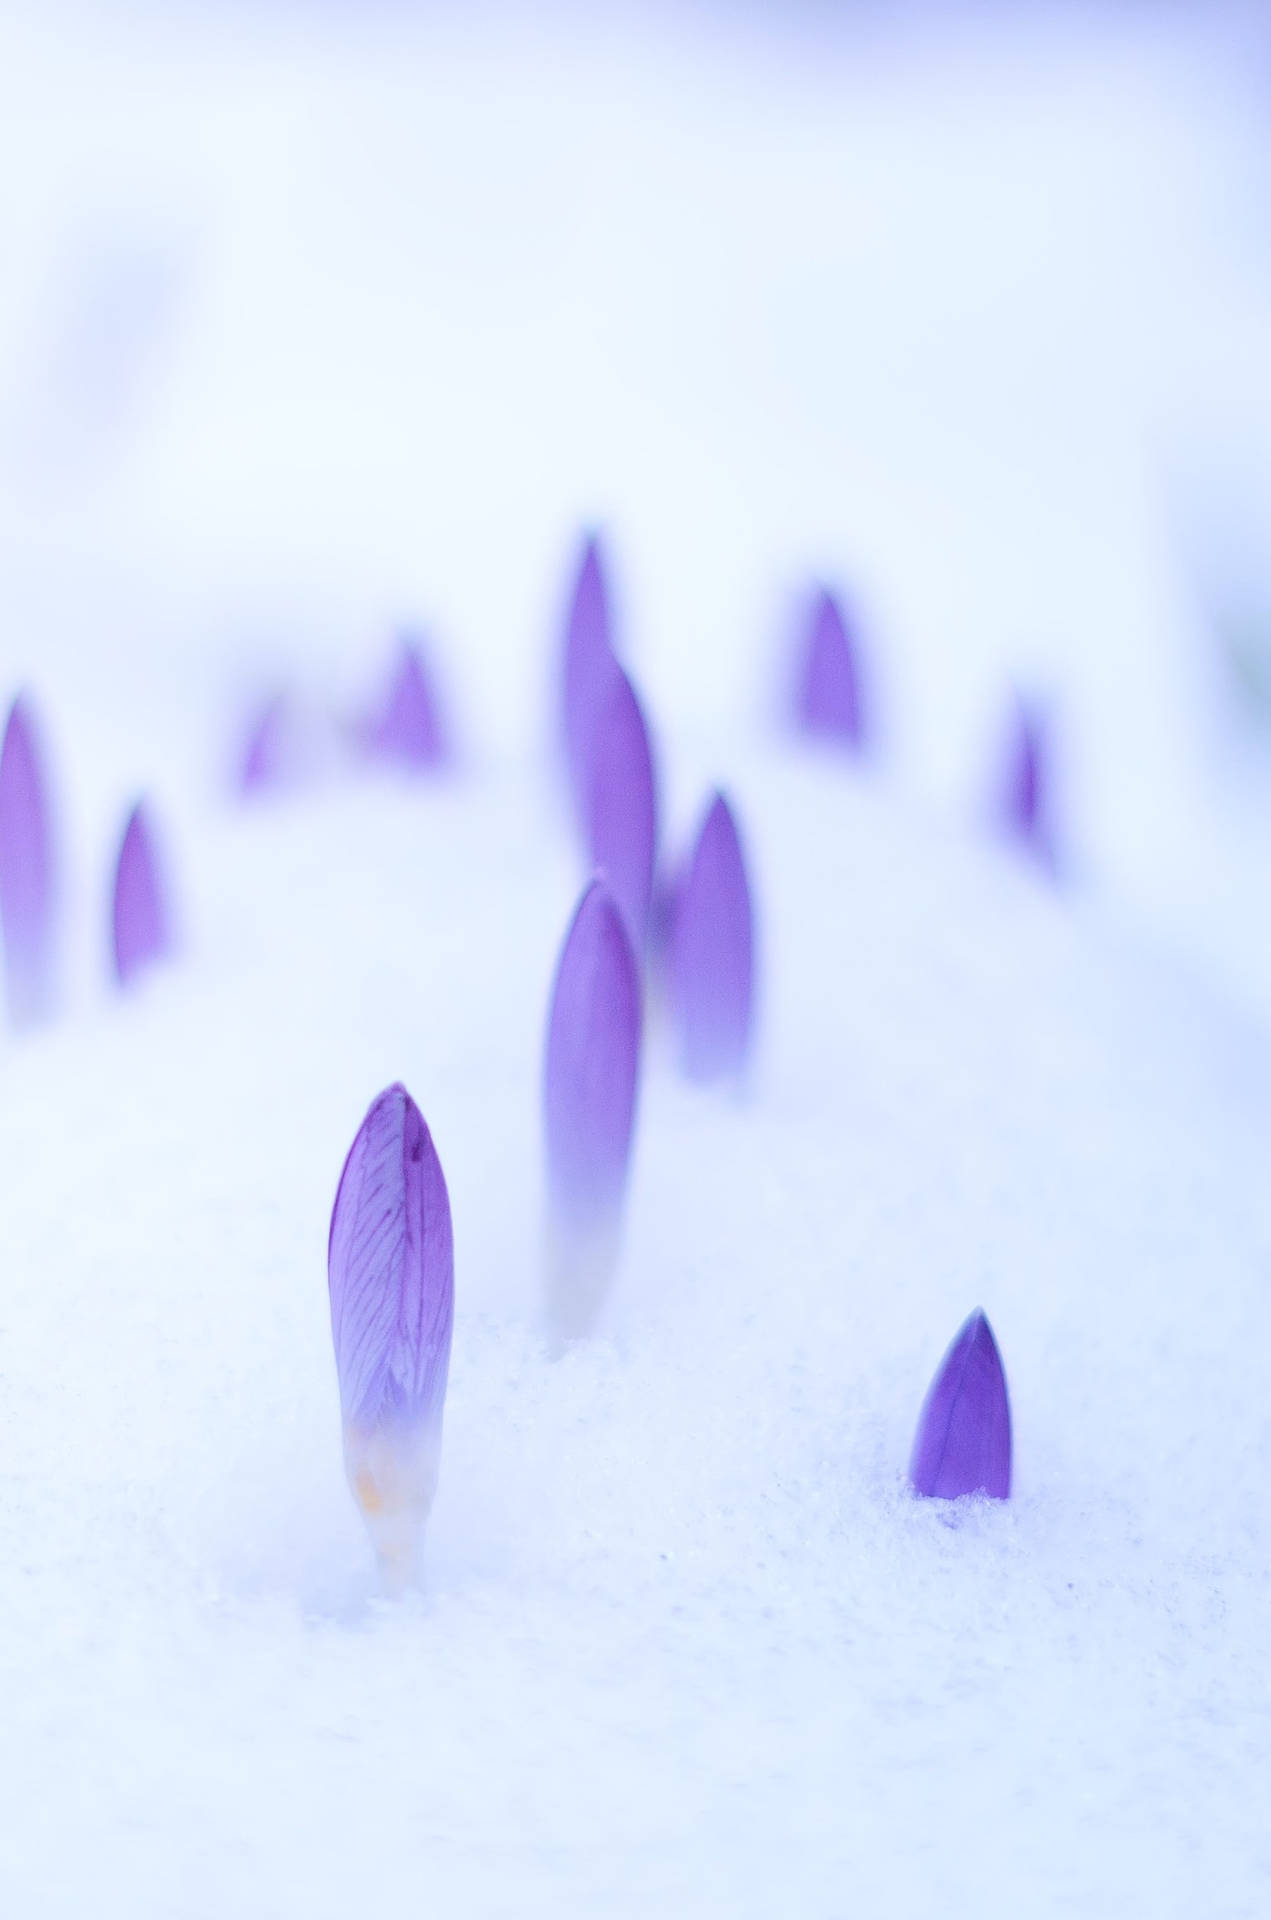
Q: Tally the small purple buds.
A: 12